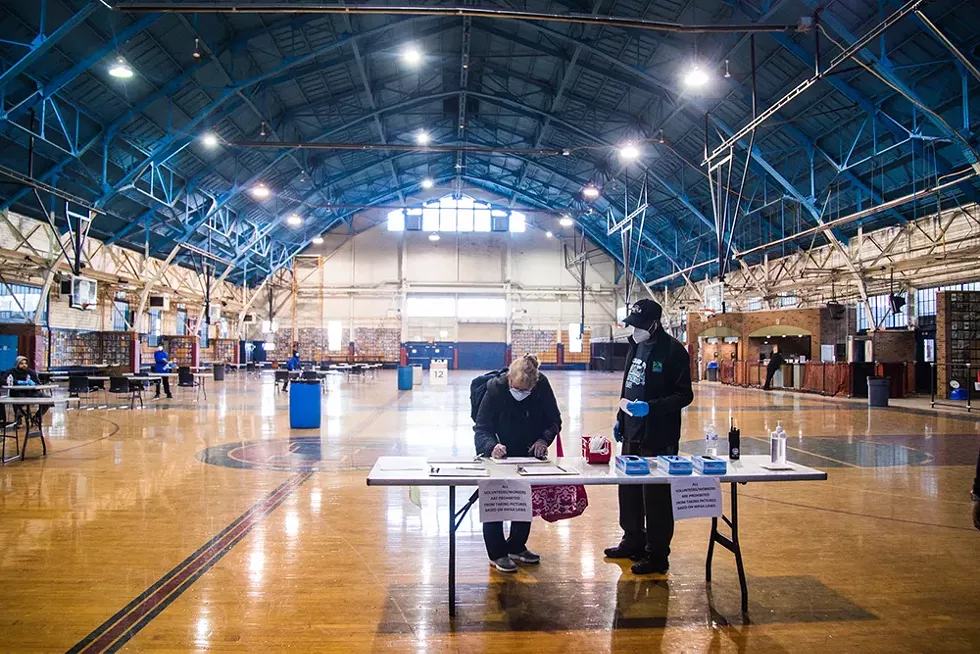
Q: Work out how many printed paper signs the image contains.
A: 2